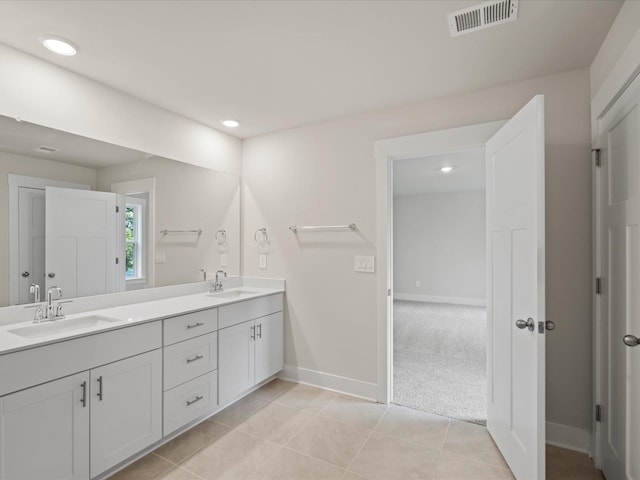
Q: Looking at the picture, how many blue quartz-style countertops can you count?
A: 0